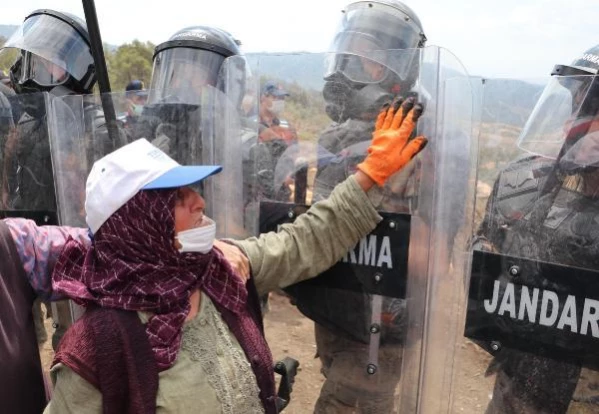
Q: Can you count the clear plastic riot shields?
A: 4